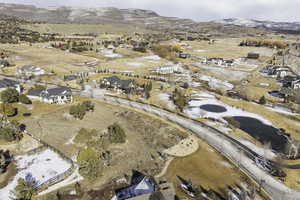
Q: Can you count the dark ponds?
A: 2